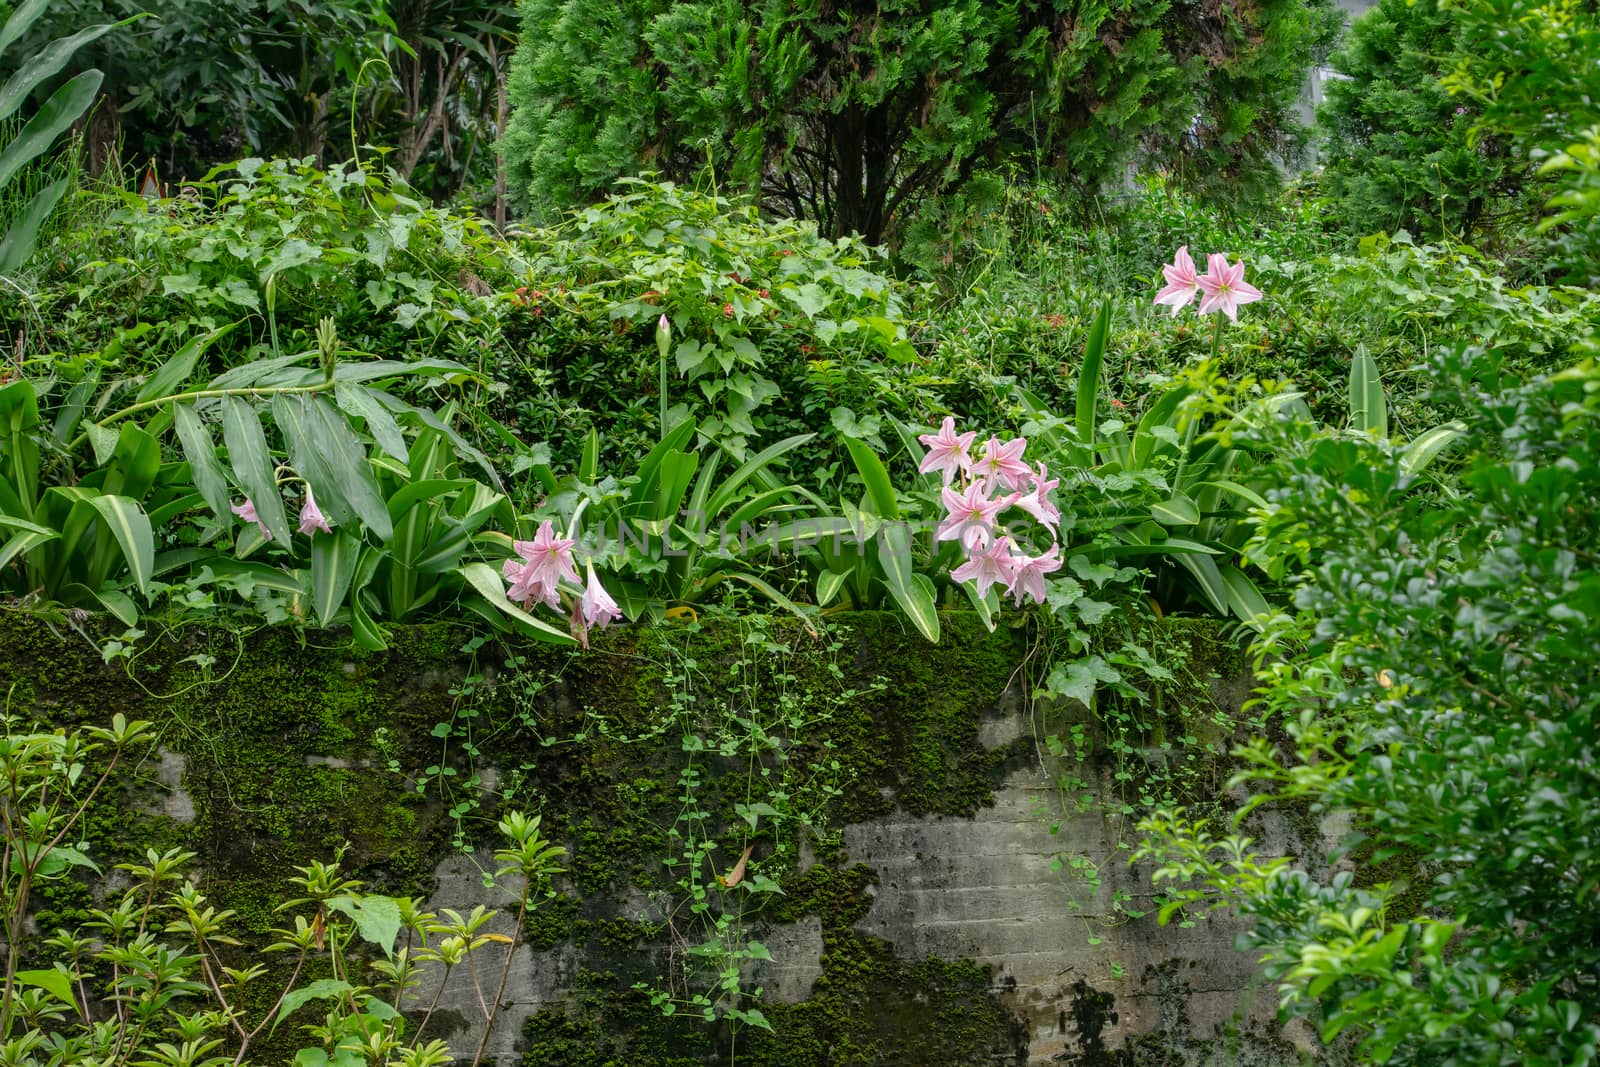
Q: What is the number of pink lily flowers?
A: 13